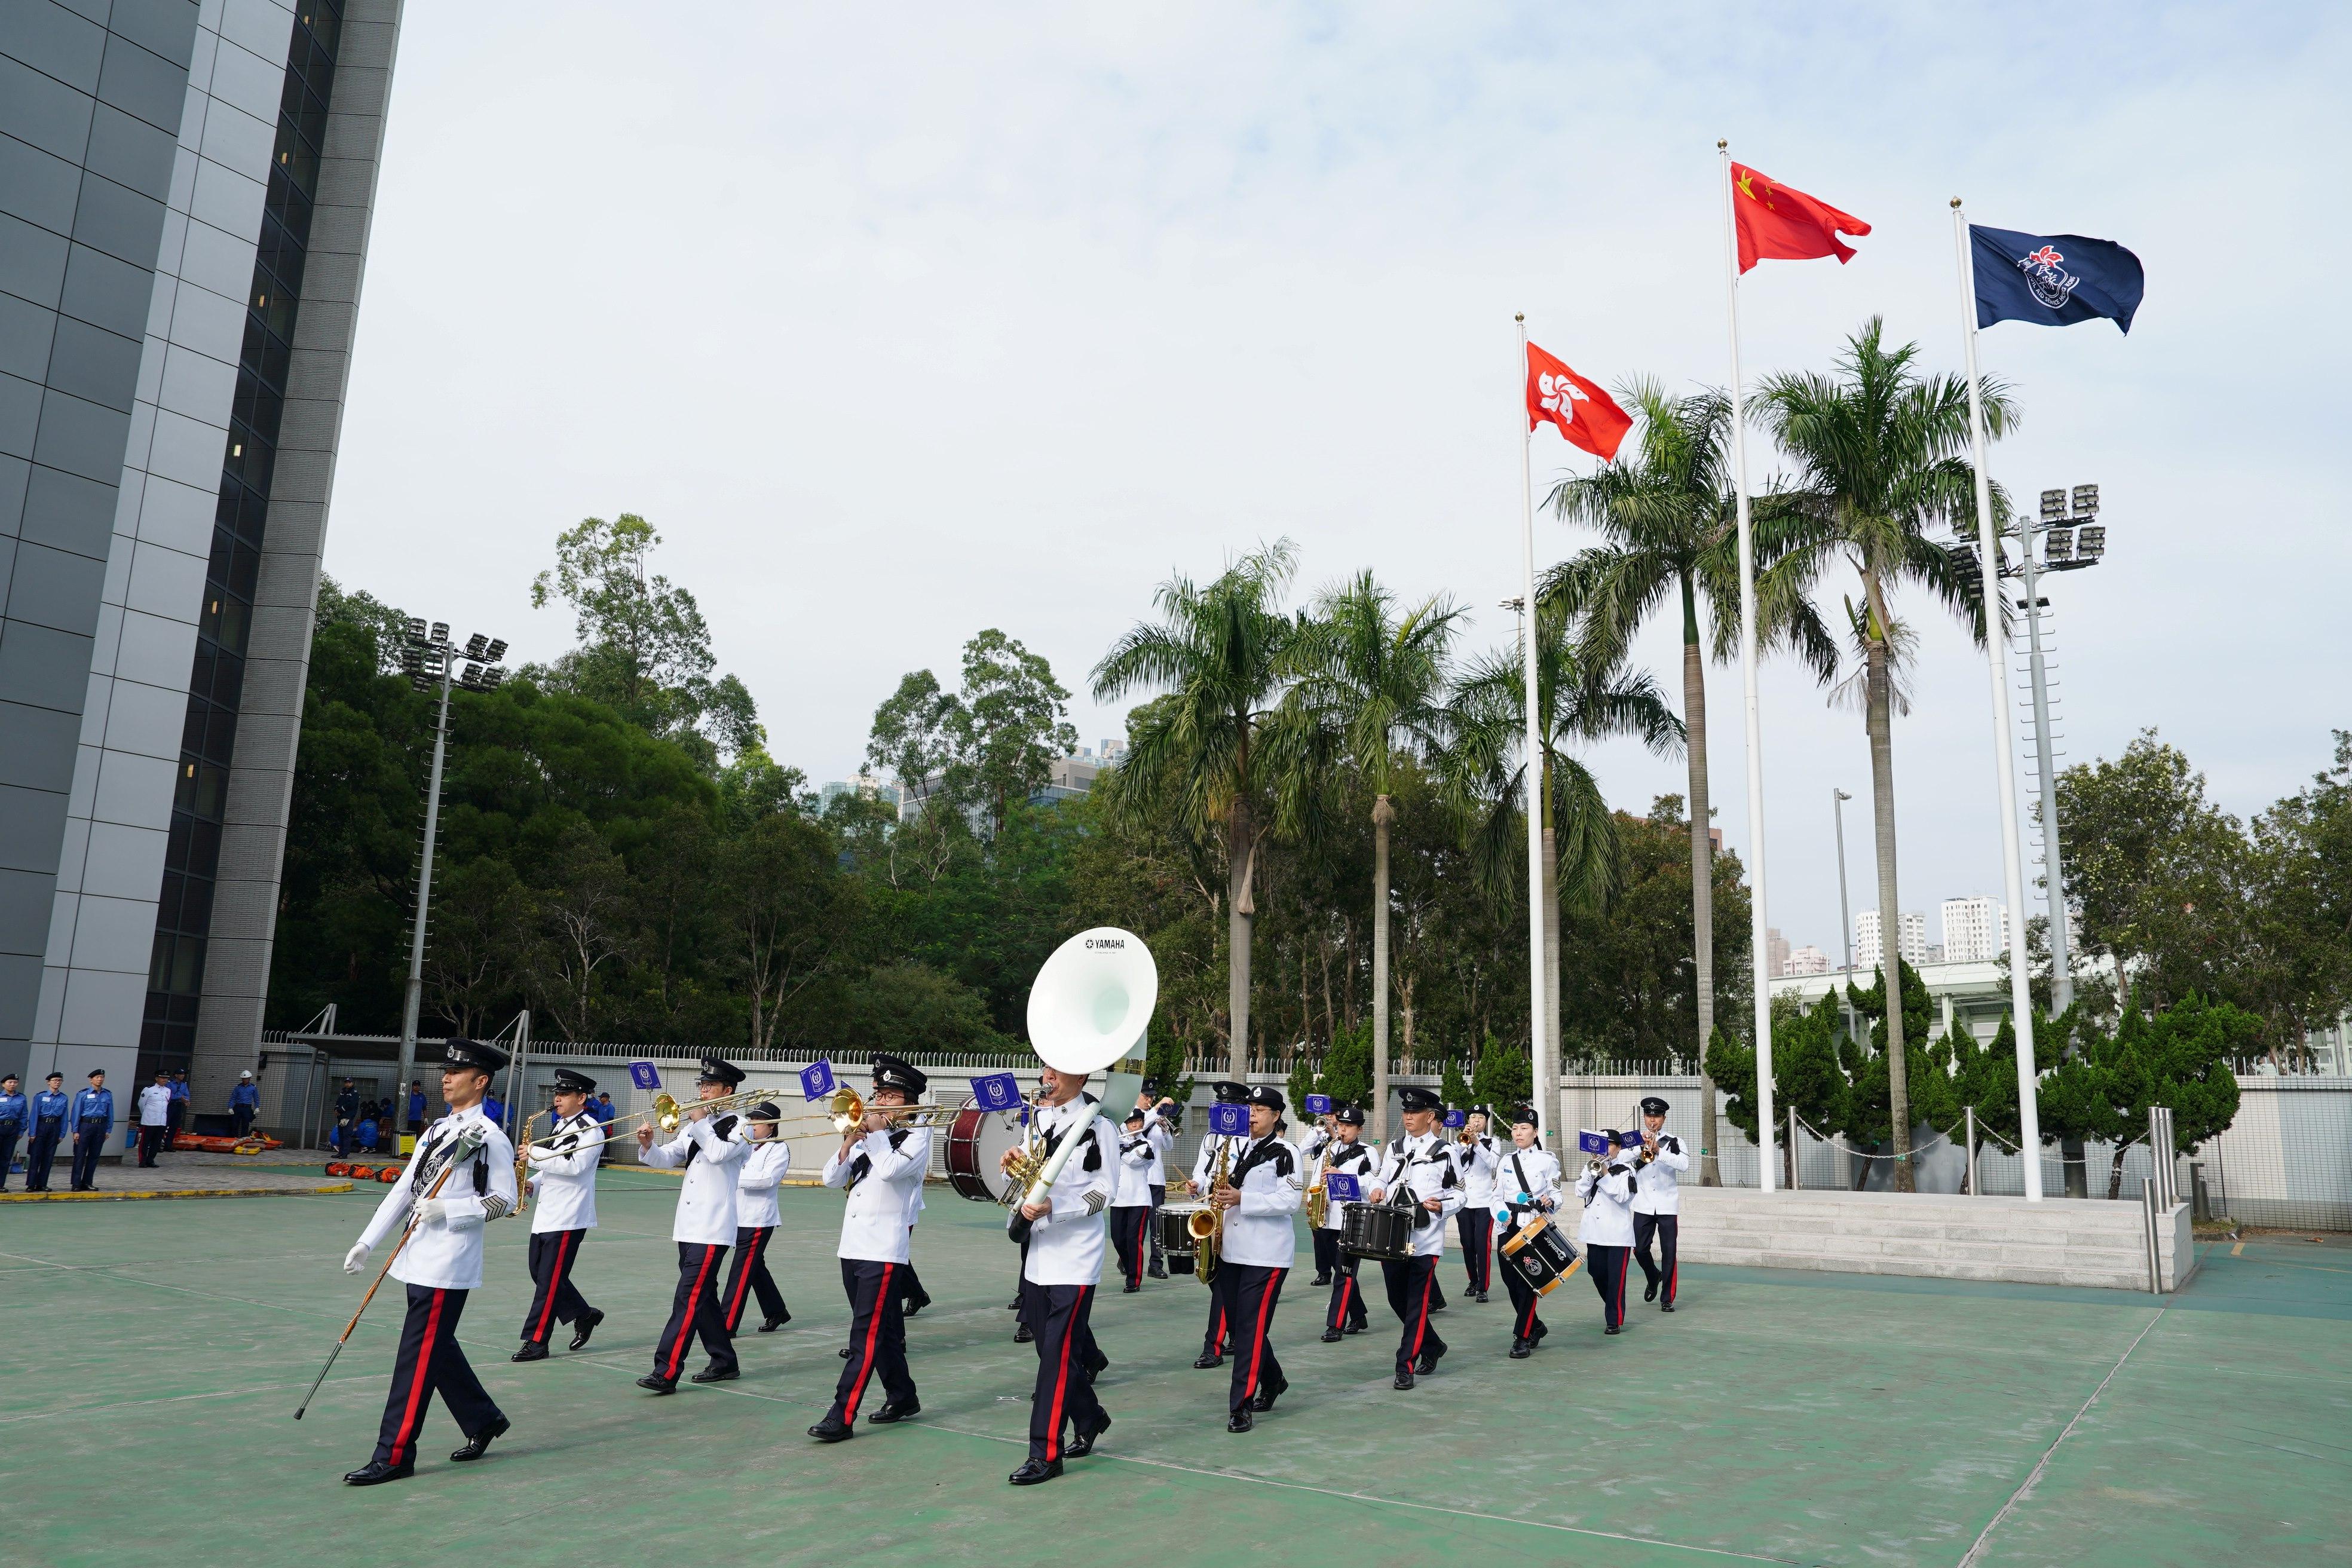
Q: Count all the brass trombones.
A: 2